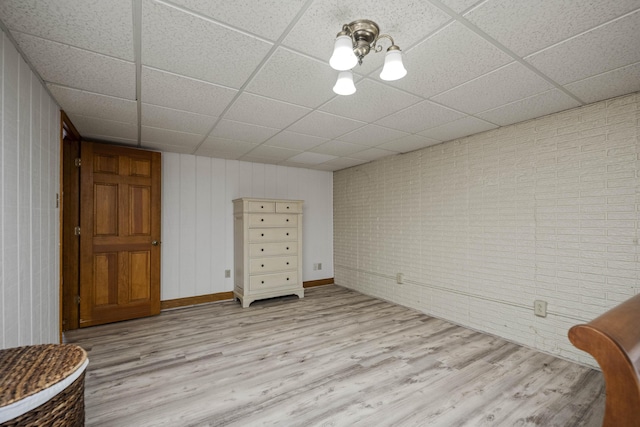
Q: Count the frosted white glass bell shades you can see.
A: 3